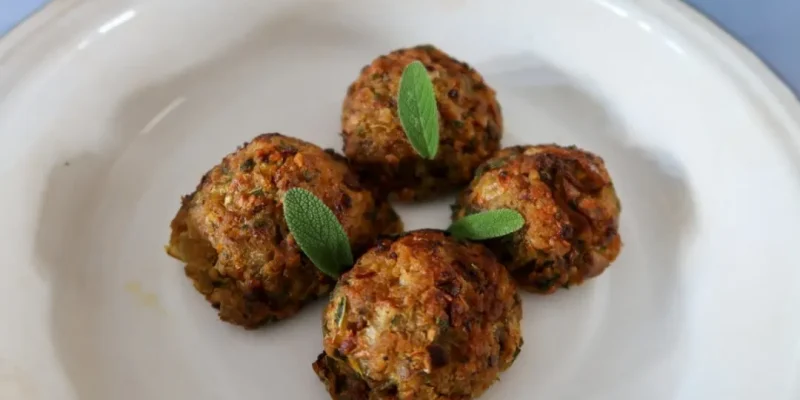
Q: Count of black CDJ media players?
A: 0